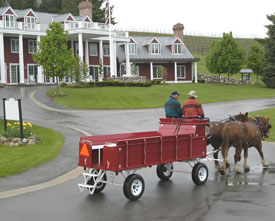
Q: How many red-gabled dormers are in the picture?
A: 7